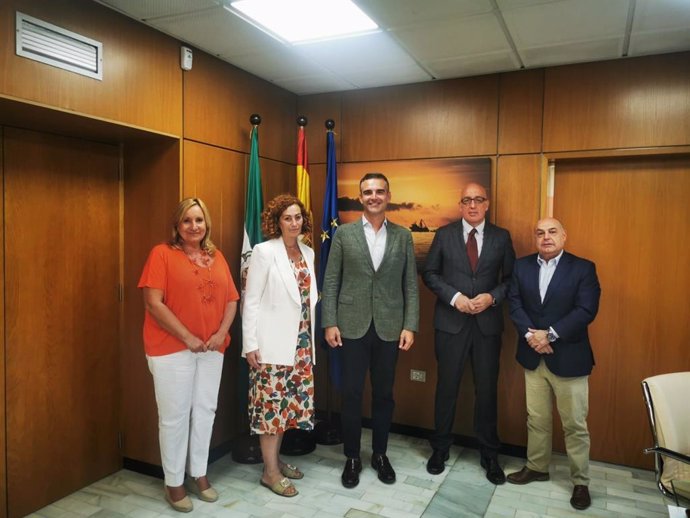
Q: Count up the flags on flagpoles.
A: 3